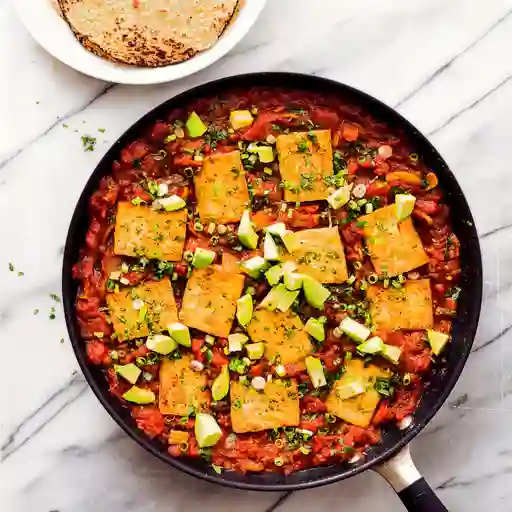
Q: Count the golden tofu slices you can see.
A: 12